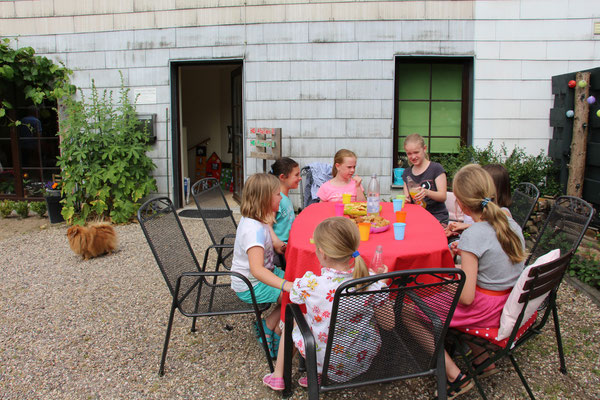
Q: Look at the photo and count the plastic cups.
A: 7